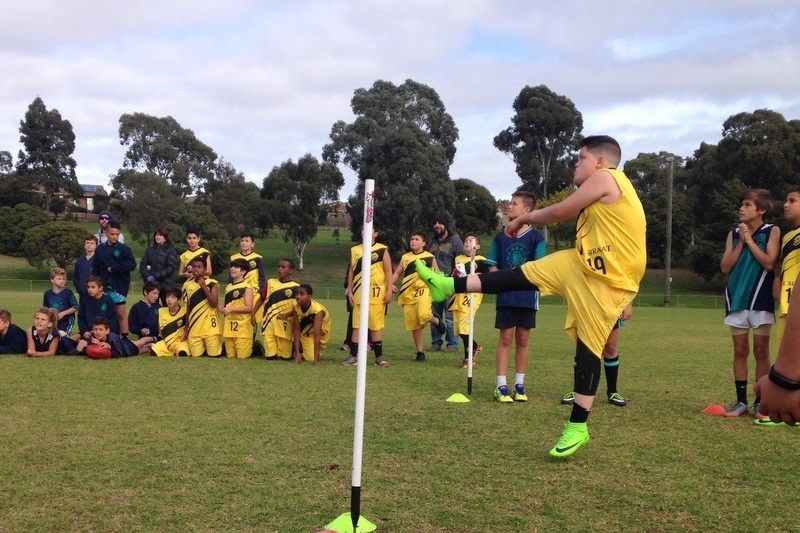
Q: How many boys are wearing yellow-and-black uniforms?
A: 12